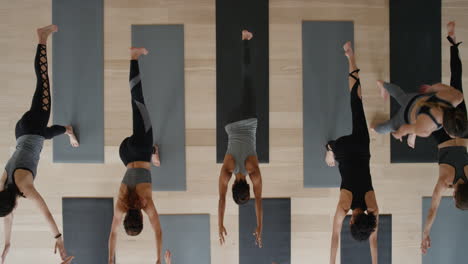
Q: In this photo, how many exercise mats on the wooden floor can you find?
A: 10